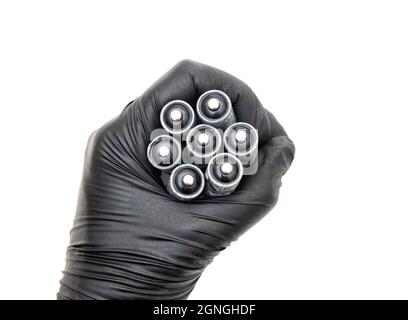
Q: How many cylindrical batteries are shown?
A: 7